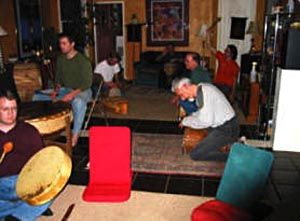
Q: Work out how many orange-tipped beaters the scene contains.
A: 1